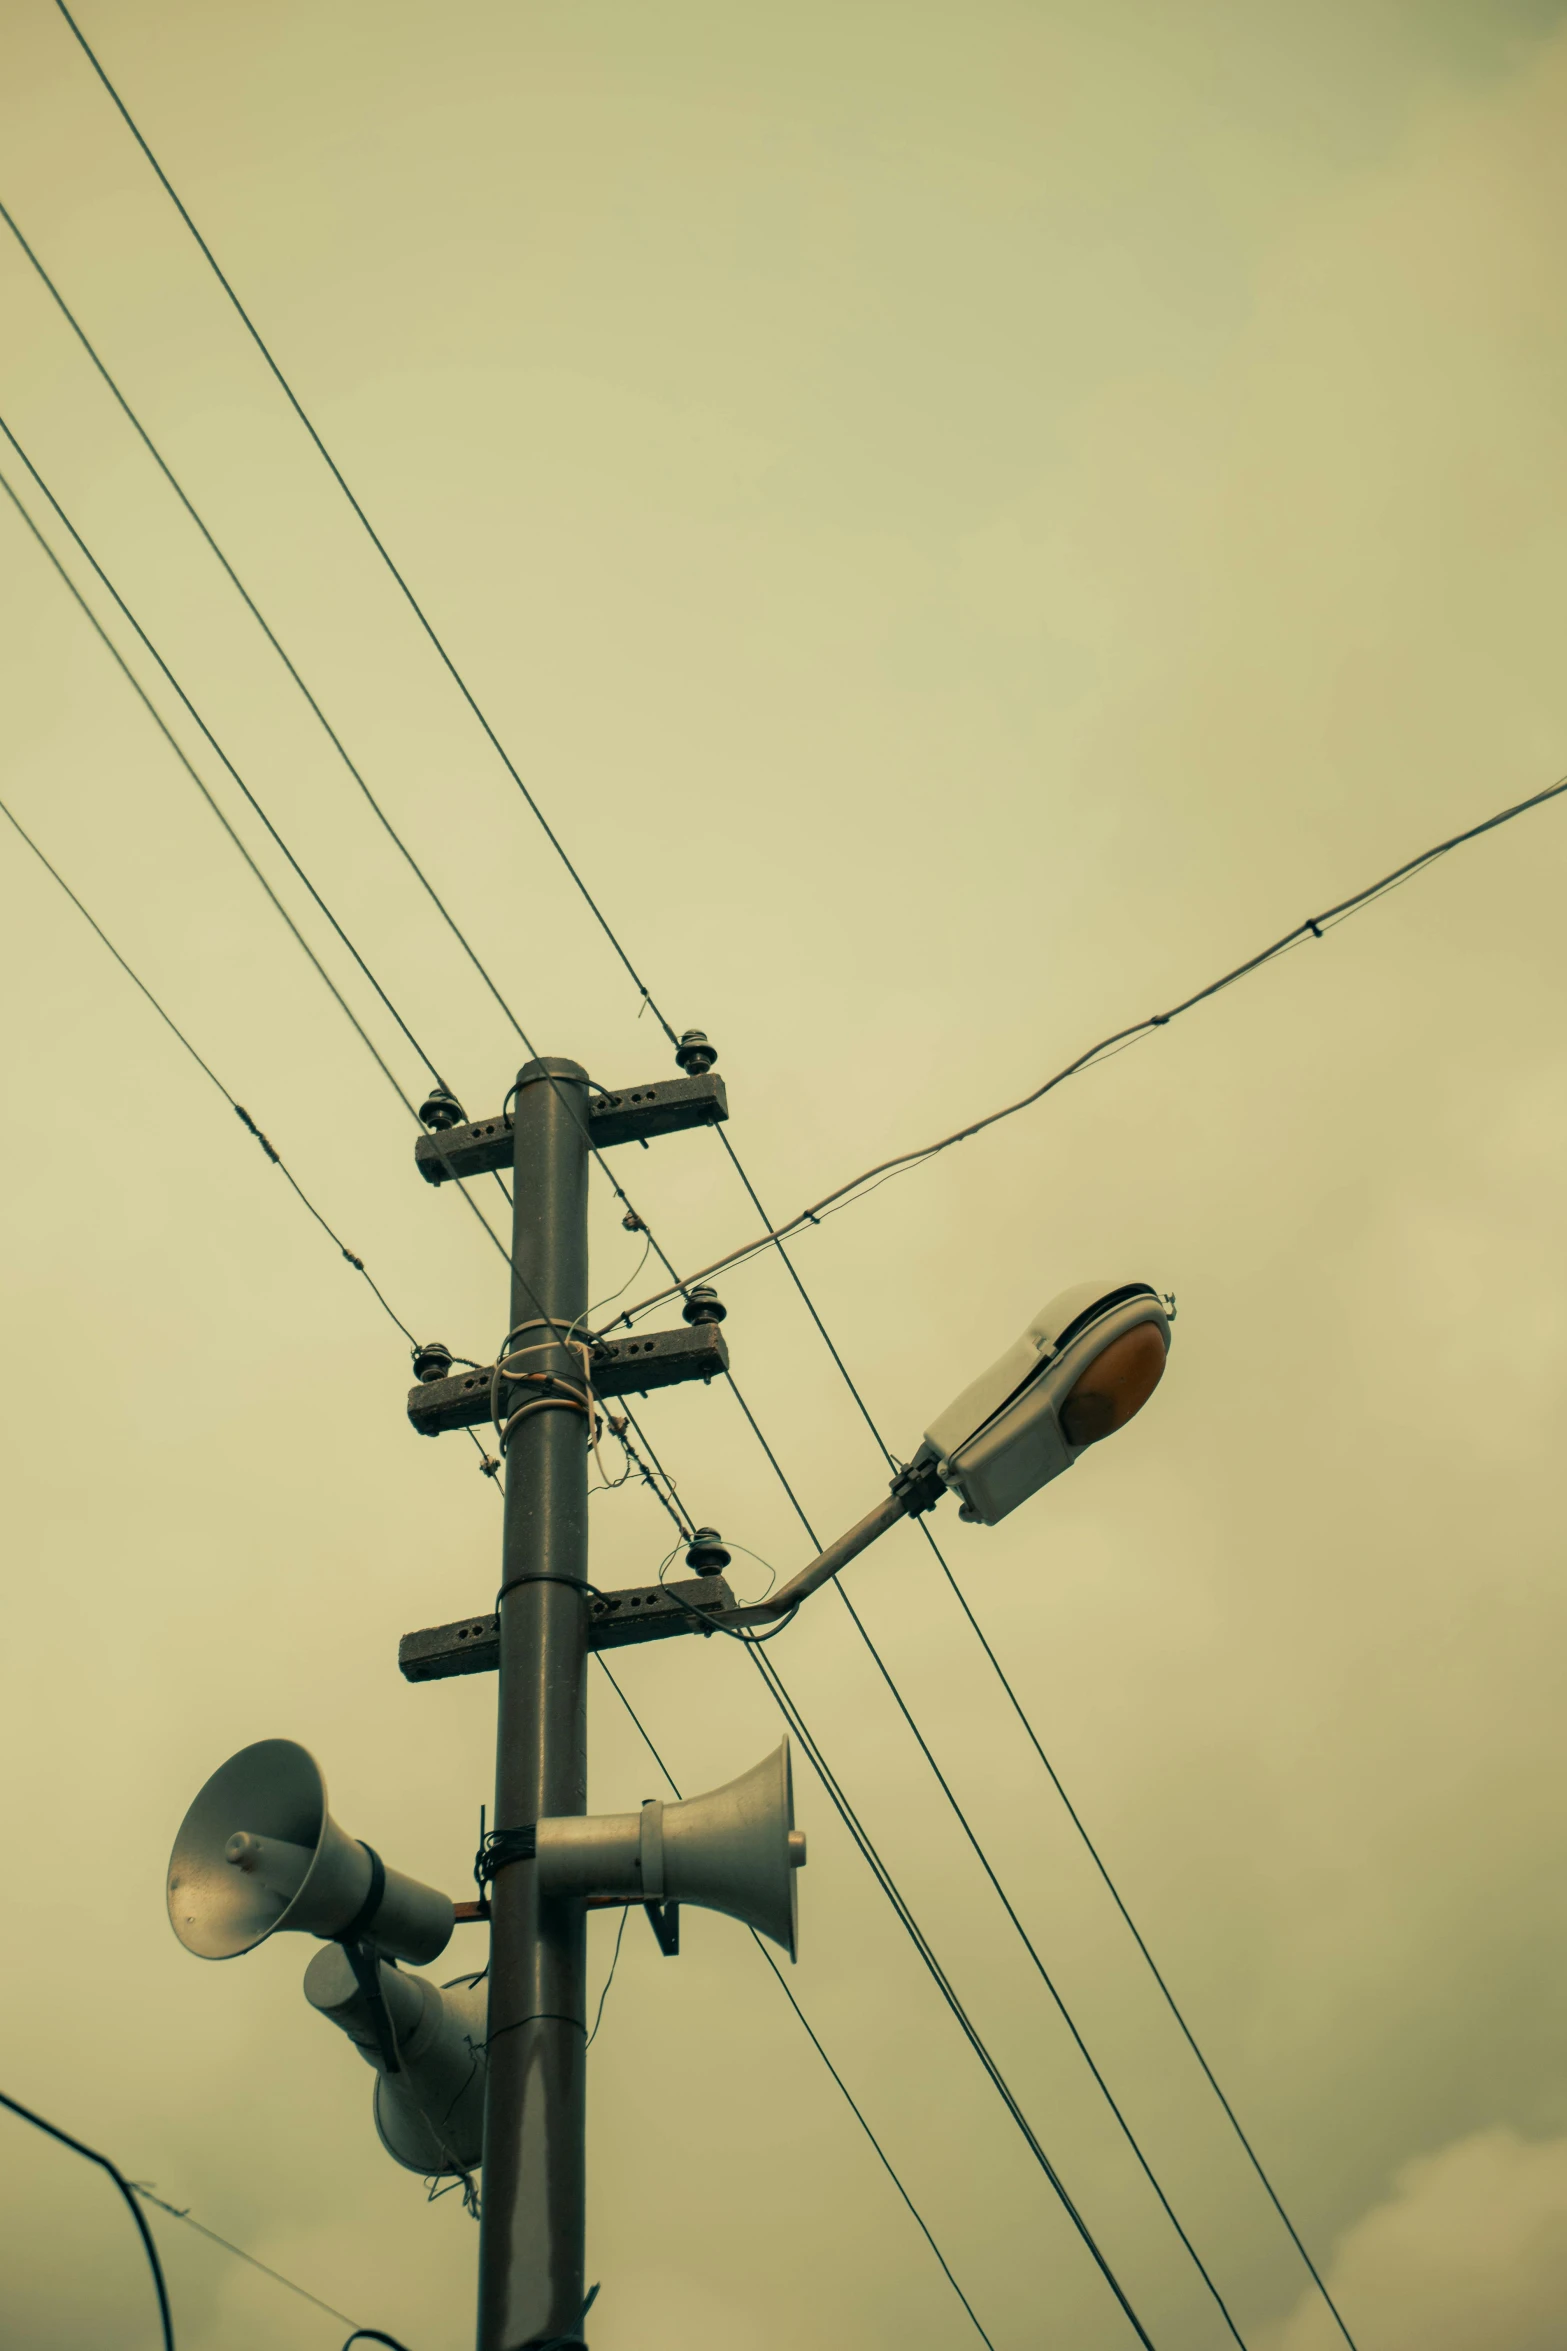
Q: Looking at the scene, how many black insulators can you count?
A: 5